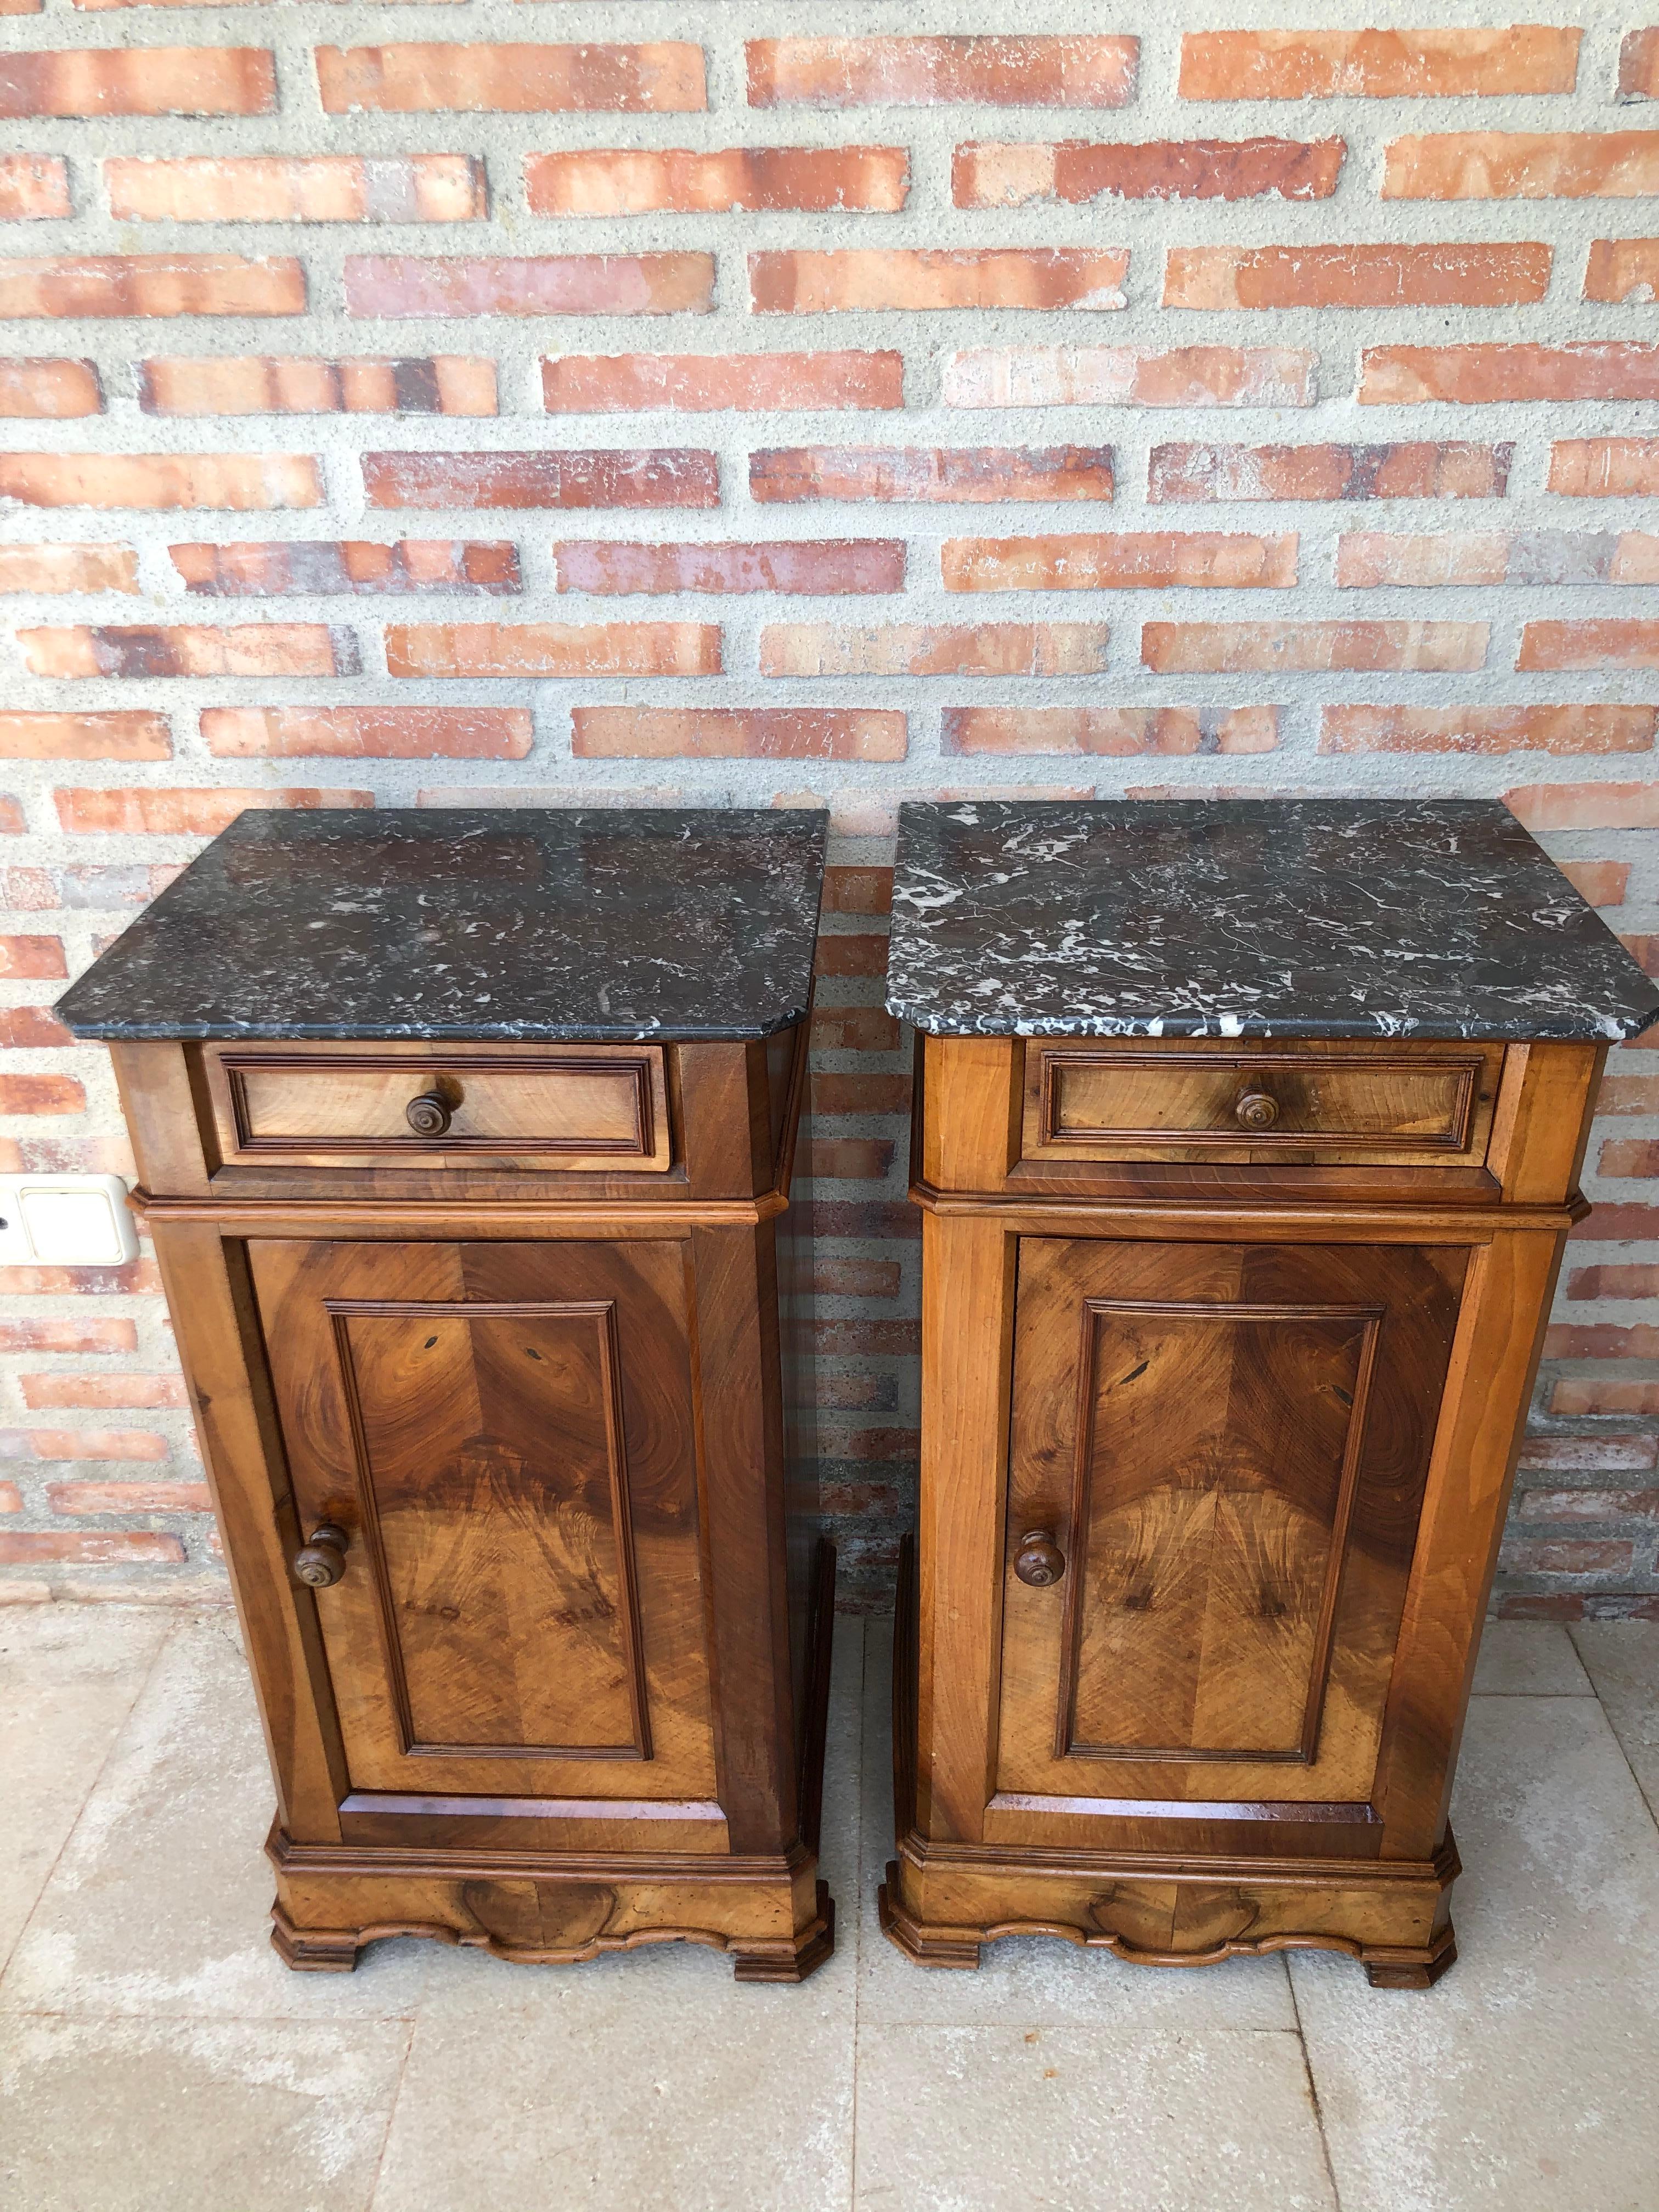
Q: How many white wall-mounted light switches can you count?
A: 1